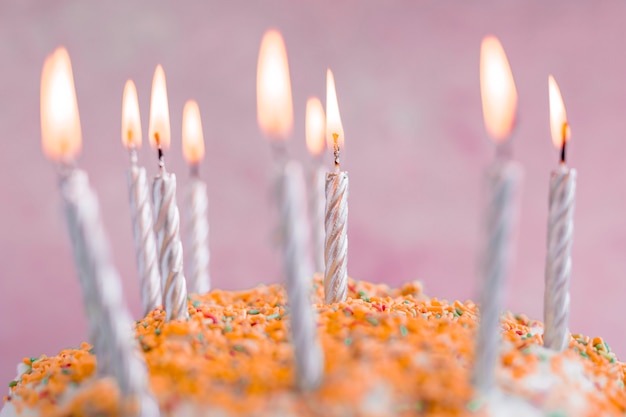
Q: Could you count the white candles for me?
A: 9